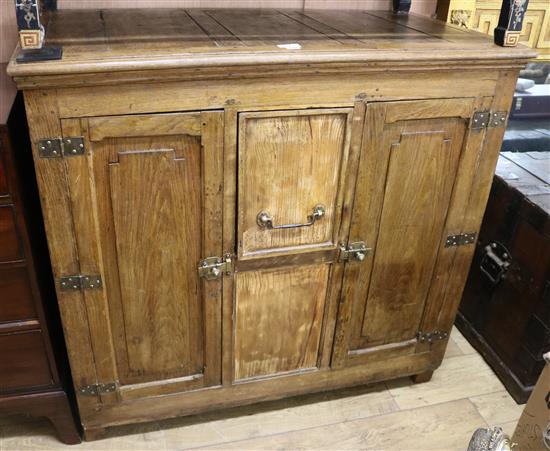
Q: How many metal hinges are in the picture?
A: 6